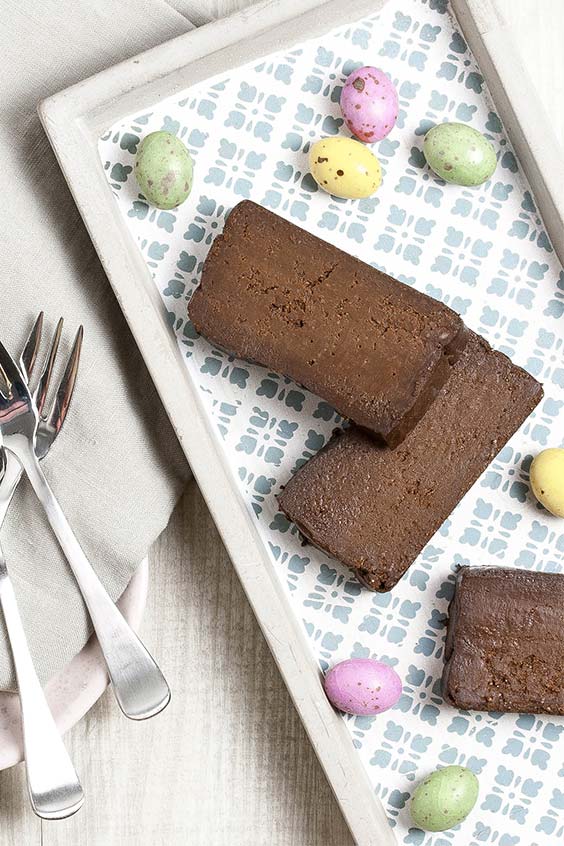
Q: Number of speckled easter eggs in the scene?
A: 7